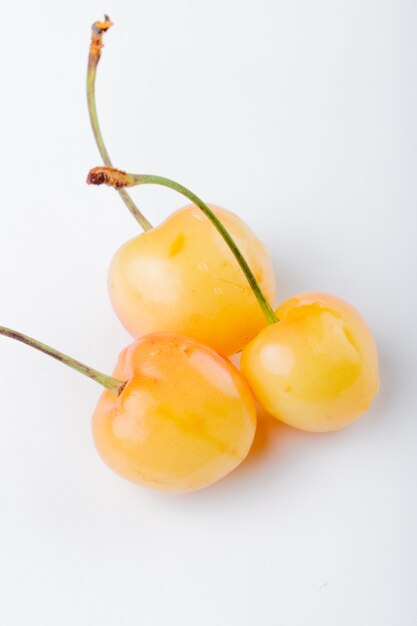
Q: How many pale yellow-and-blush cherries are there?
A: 3